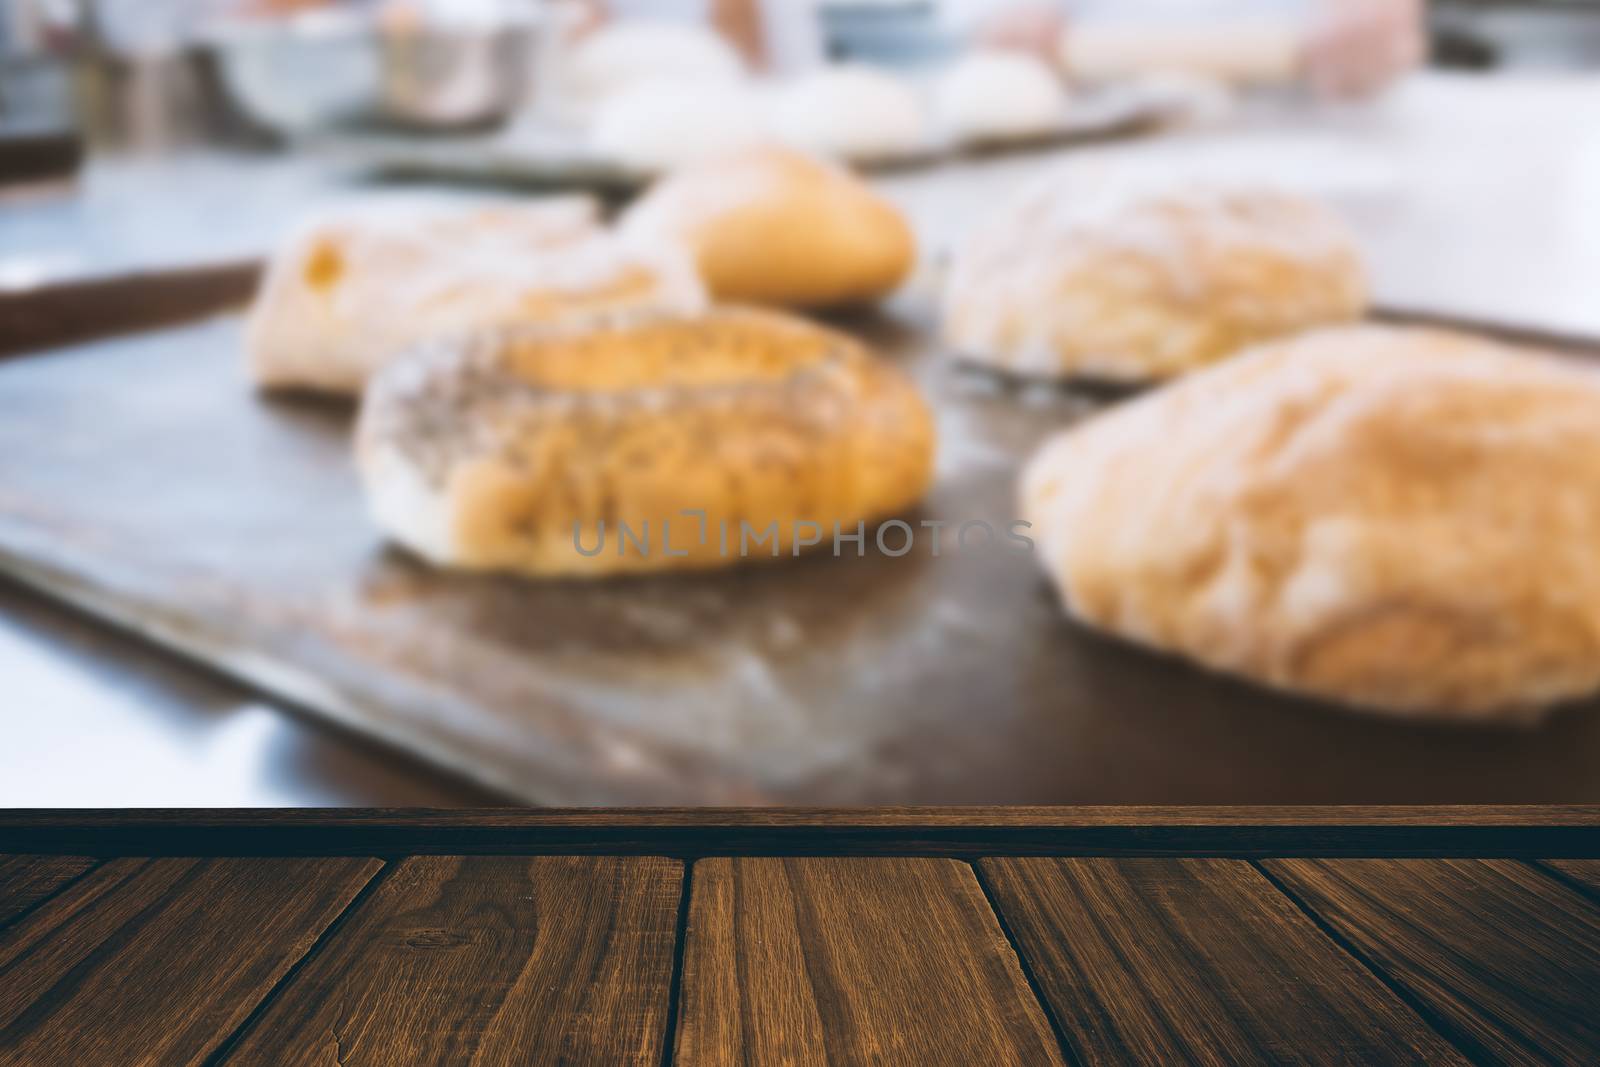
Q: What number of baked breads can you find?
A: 5